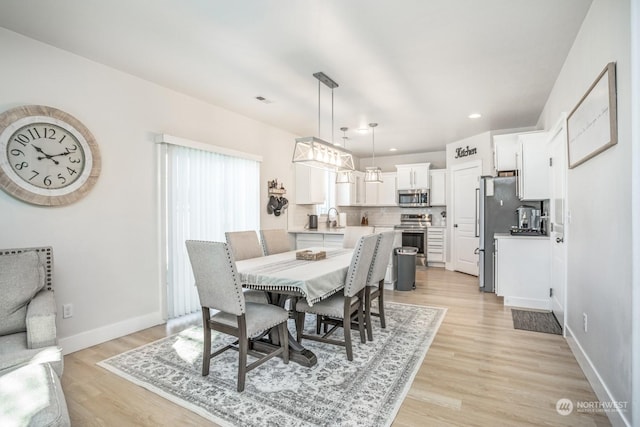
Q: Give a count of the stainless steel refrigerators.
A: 1